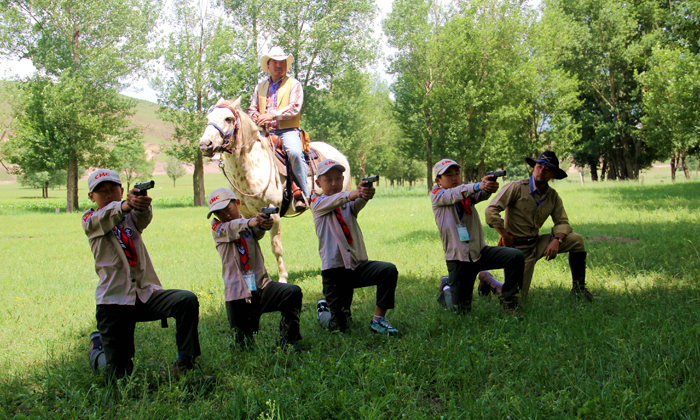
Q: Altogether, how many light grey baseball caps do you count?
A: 4